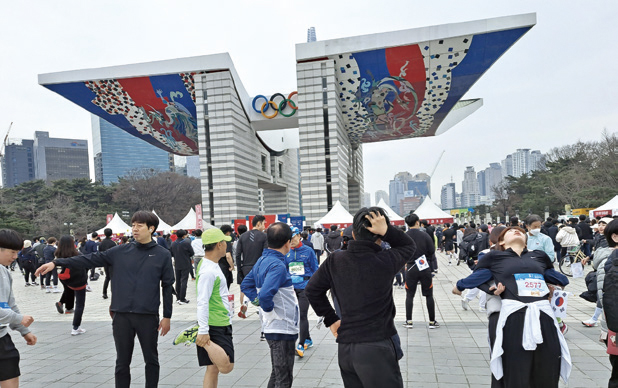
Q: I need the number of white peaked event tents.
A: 7